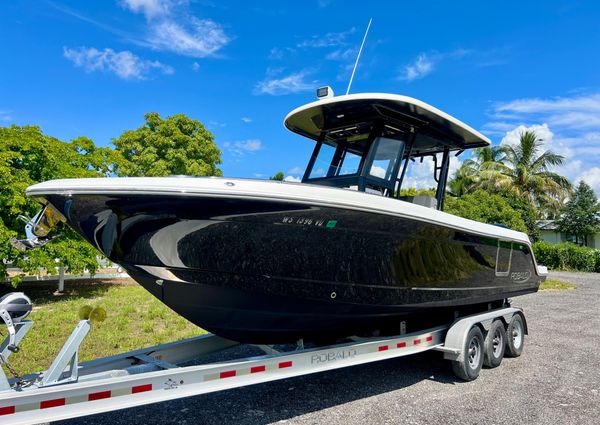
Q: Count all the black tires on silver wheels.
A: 3